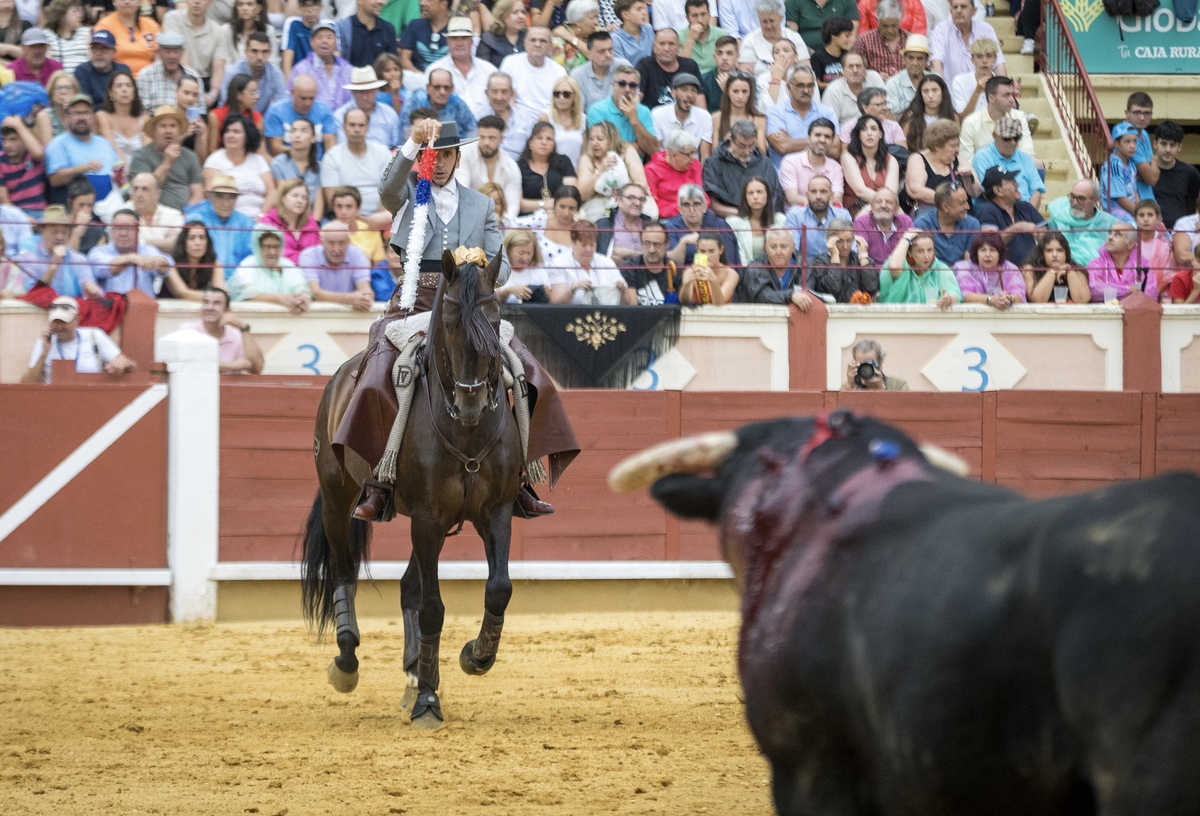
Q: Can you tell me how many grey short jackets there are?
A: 1